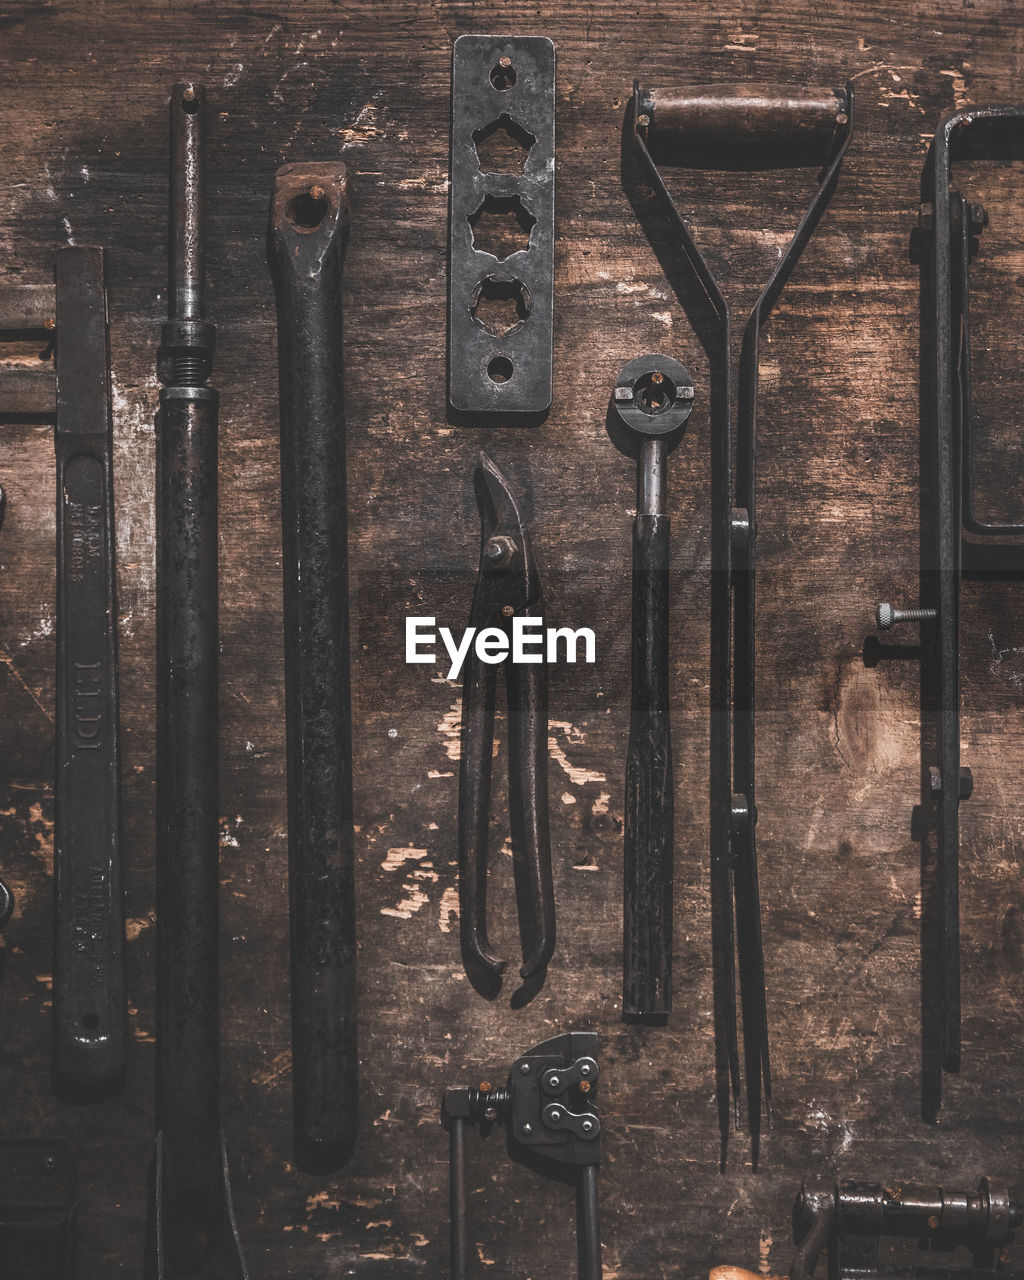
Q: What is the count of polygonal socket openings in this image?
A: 3